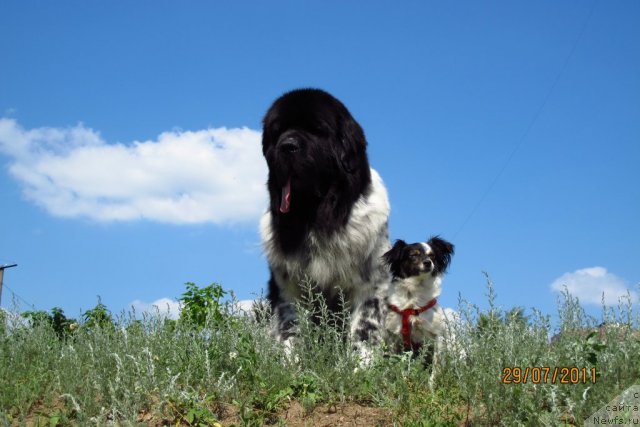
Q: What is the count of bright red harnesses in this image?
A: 1